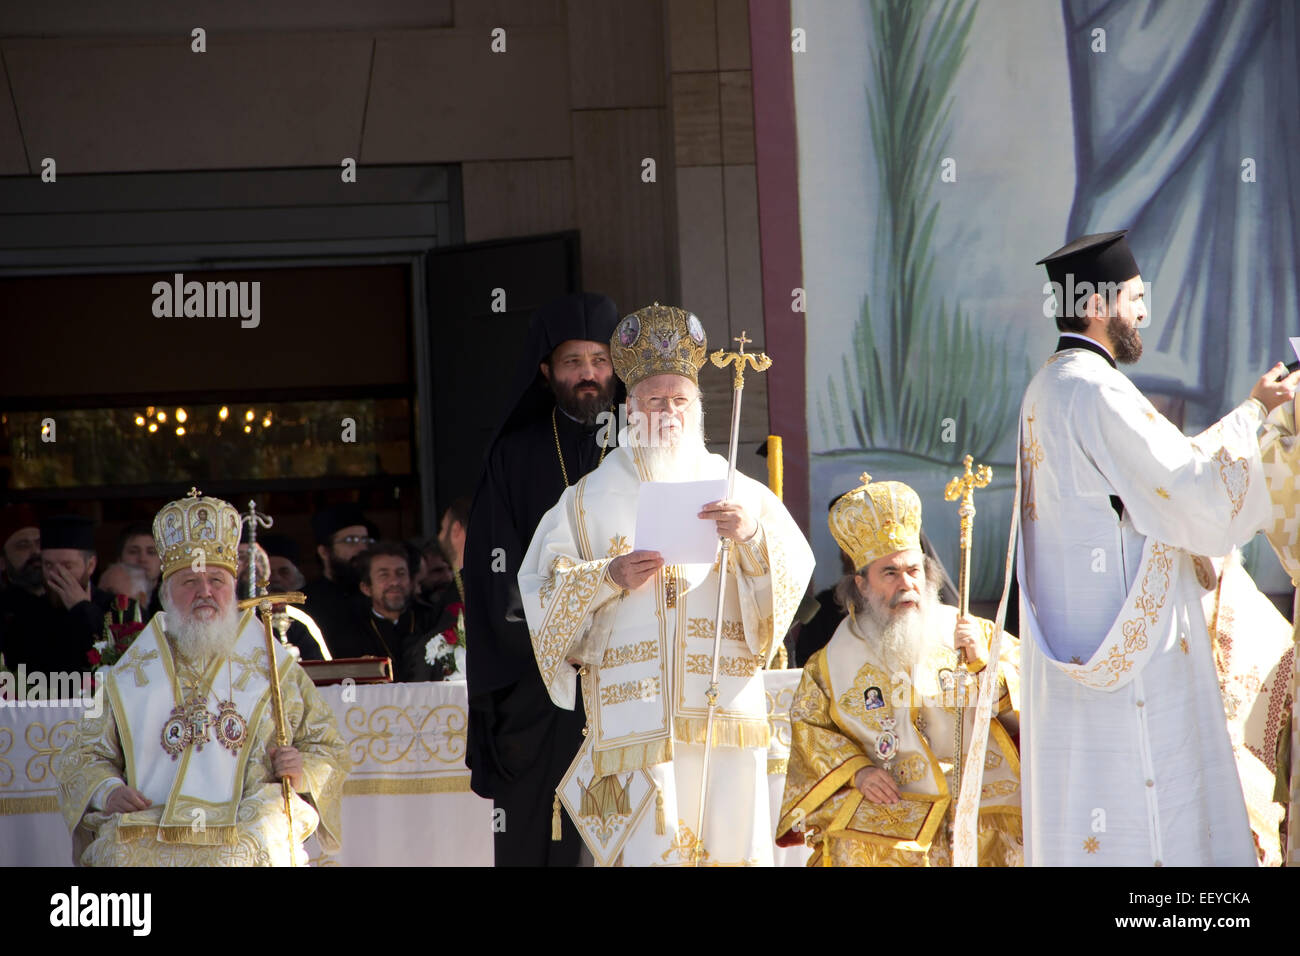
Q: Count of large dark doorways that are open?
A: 1